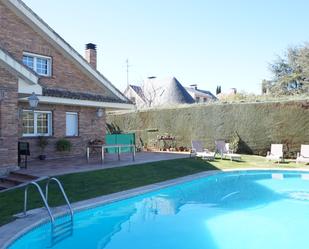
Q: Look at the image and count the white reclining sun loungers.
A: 4